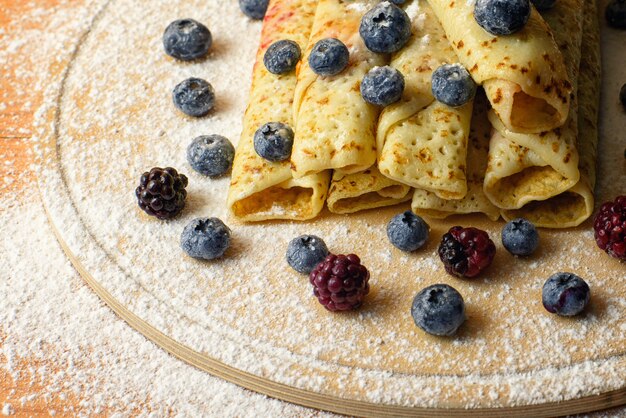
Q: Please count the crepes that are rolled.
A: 8